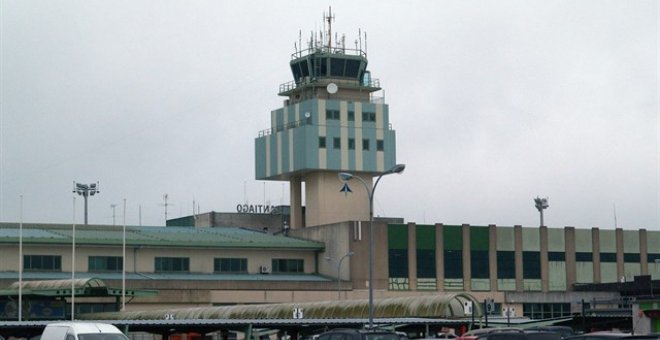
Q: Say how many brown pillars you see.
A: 10